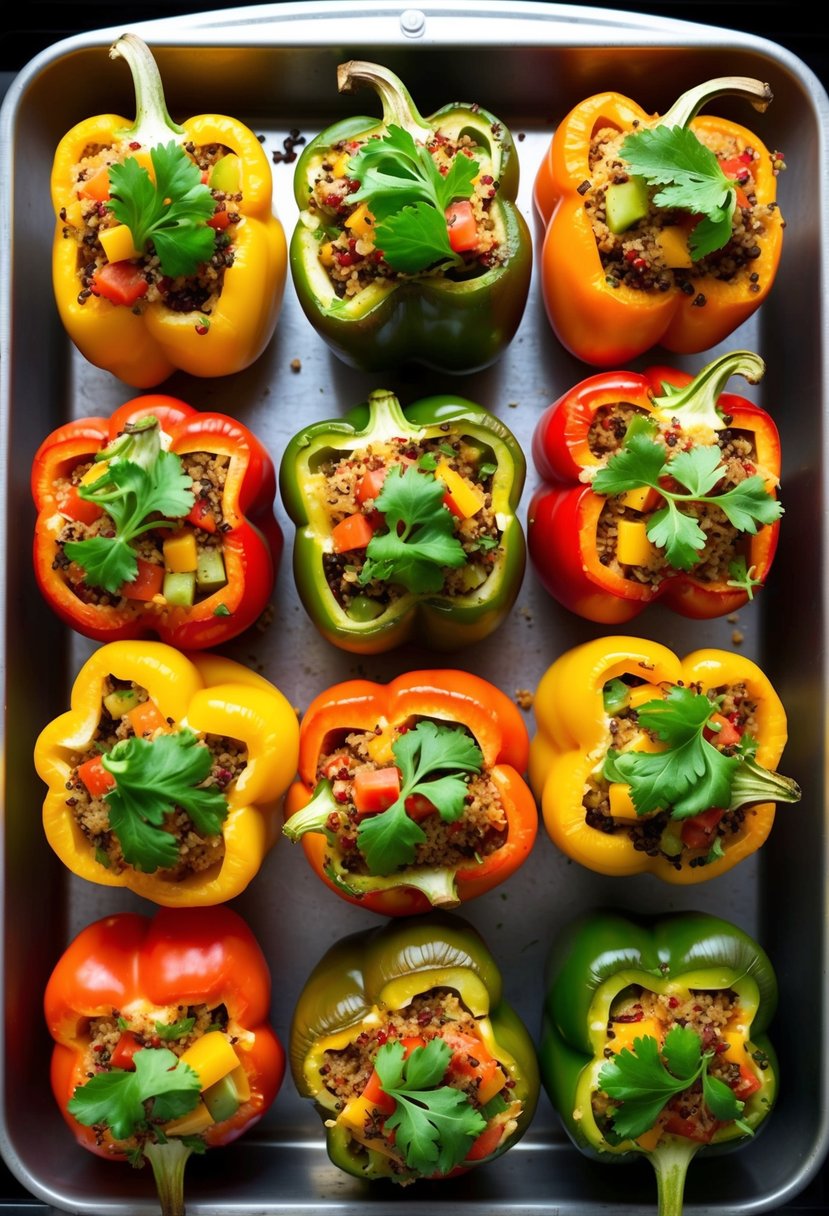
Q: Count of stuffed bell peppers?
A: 12